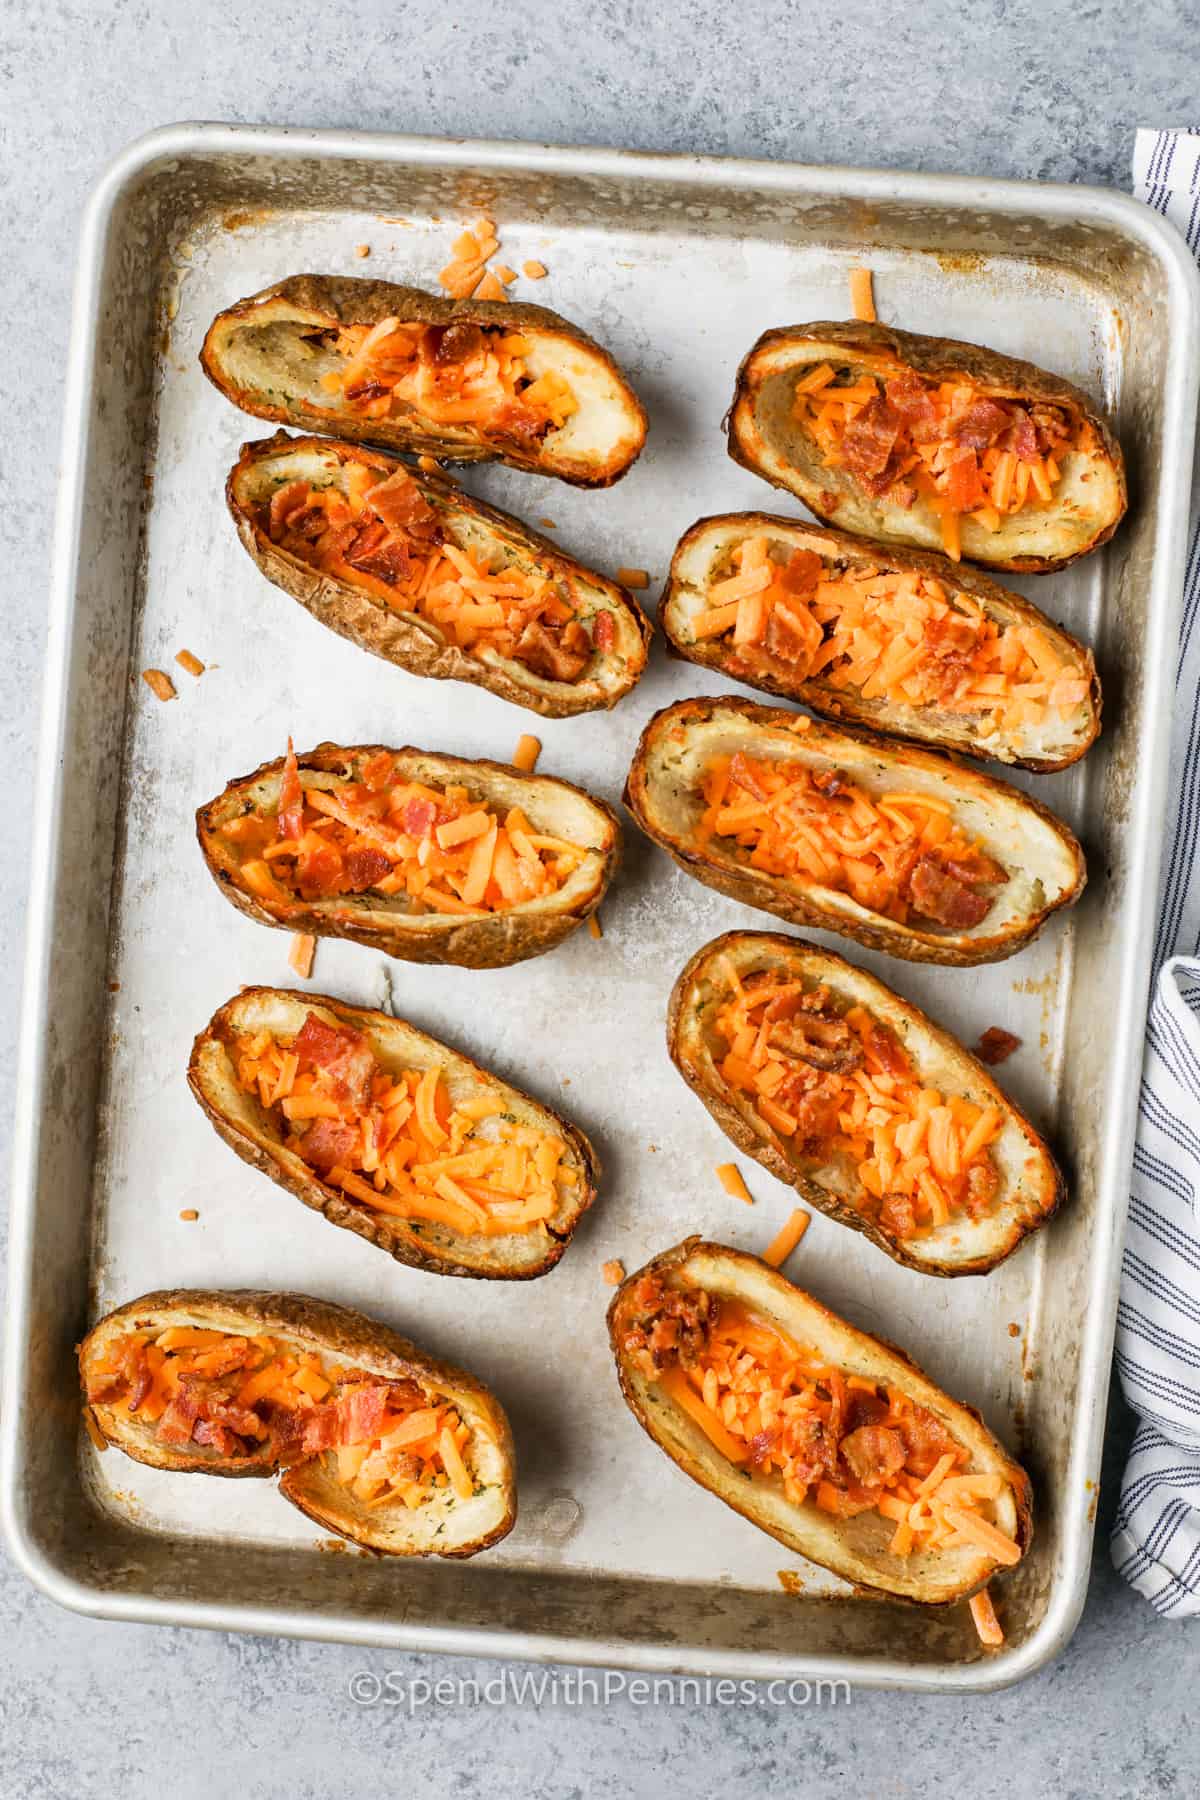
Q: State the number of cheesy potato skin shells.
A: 10